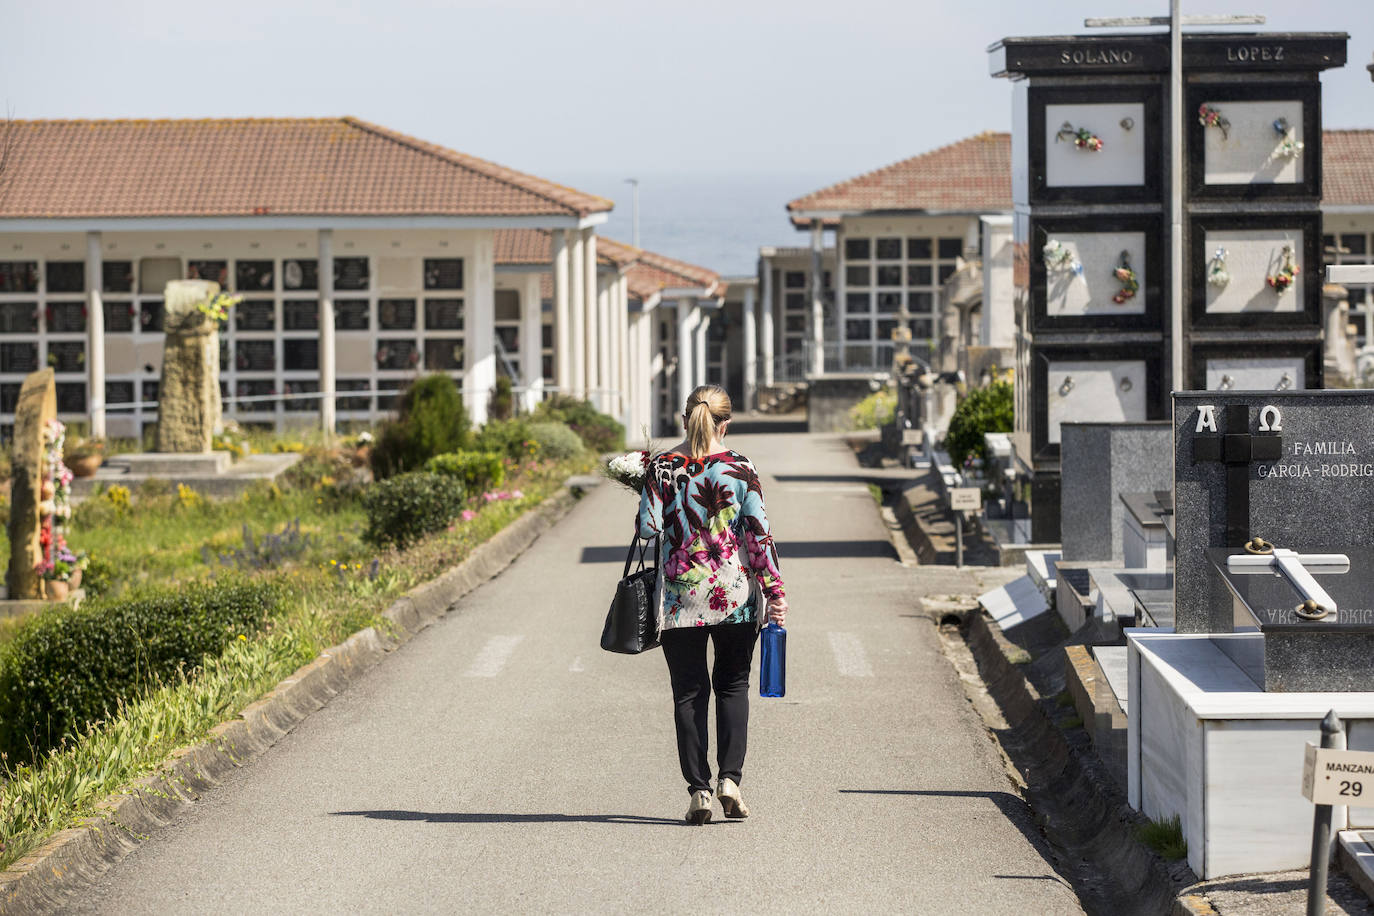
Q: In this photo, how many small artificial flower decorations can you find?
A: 7